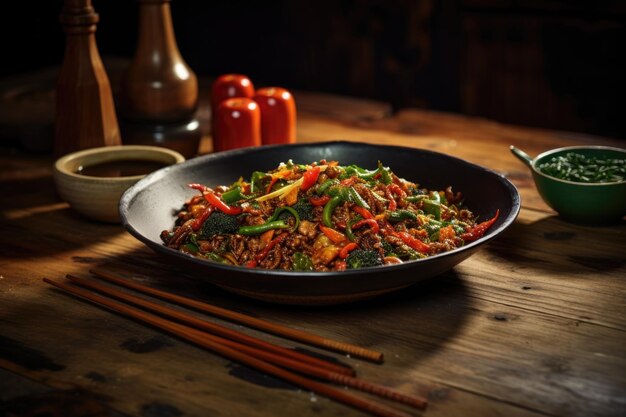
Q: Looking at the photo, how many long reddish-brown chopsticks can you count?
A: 4